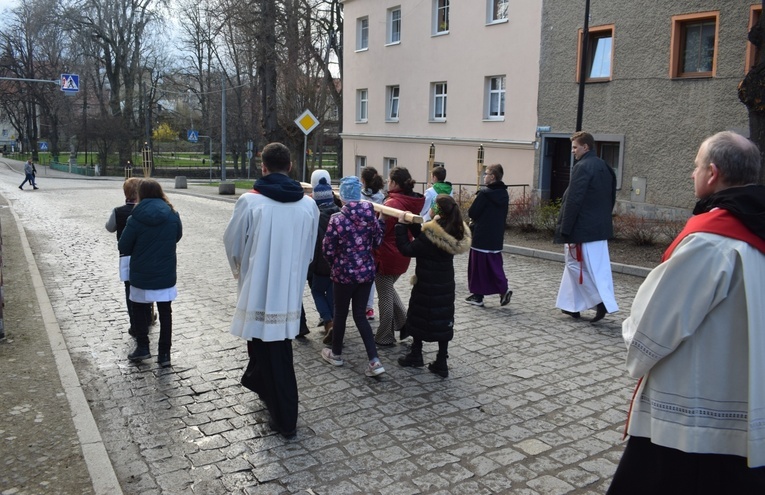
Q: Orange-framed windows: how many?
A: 3